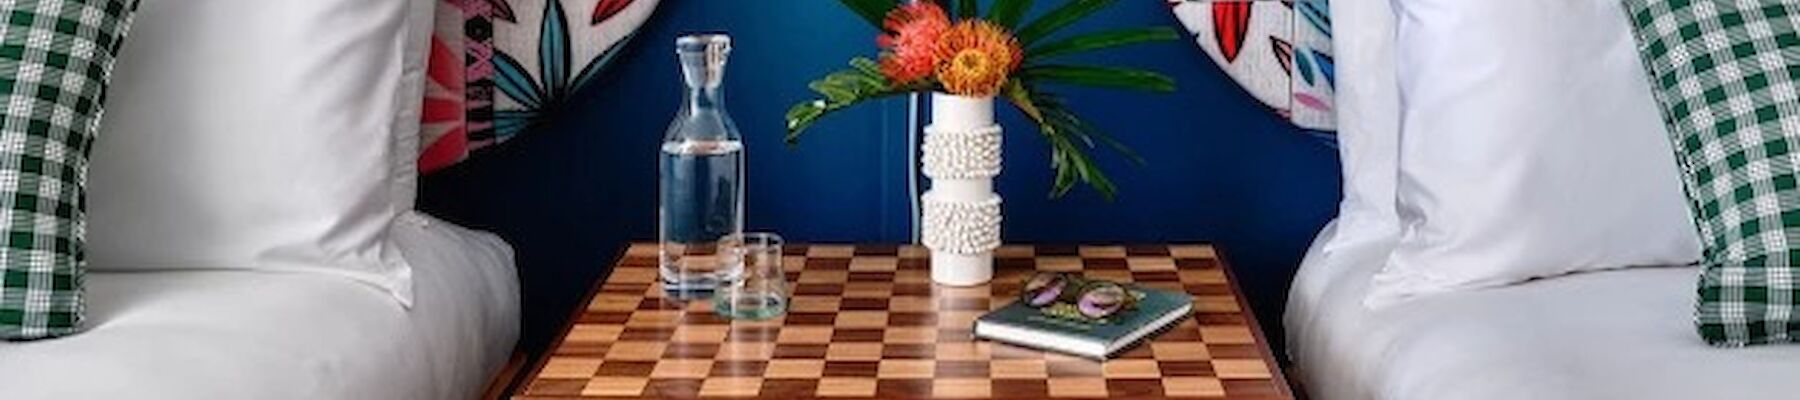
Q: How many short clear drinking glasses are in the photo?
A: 1